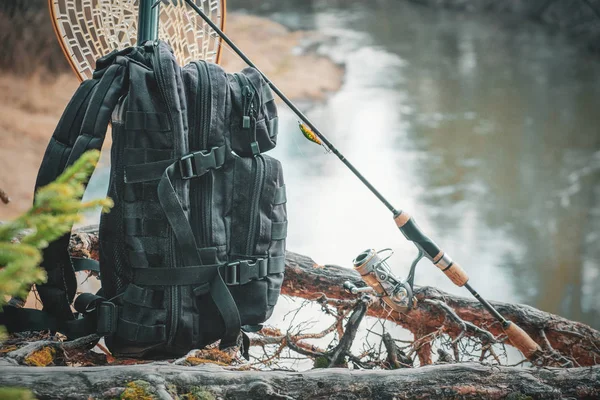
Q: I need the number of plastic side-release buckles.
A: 2